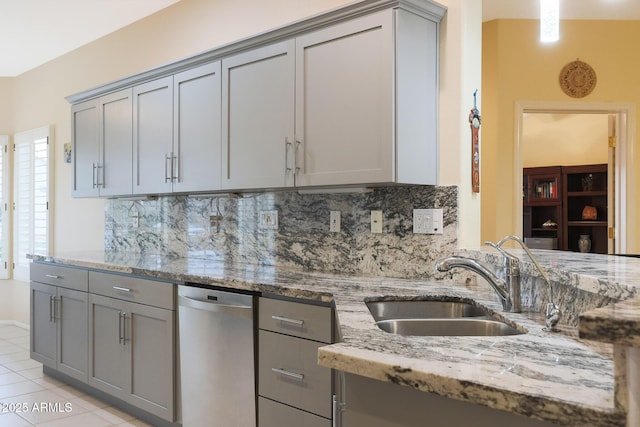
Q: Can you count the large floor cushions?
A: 0